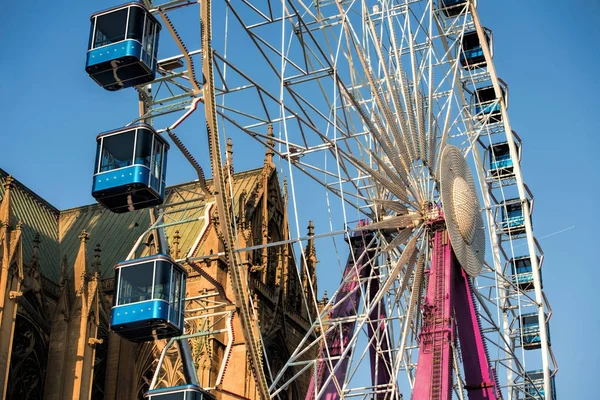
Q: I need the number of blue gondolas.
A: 12